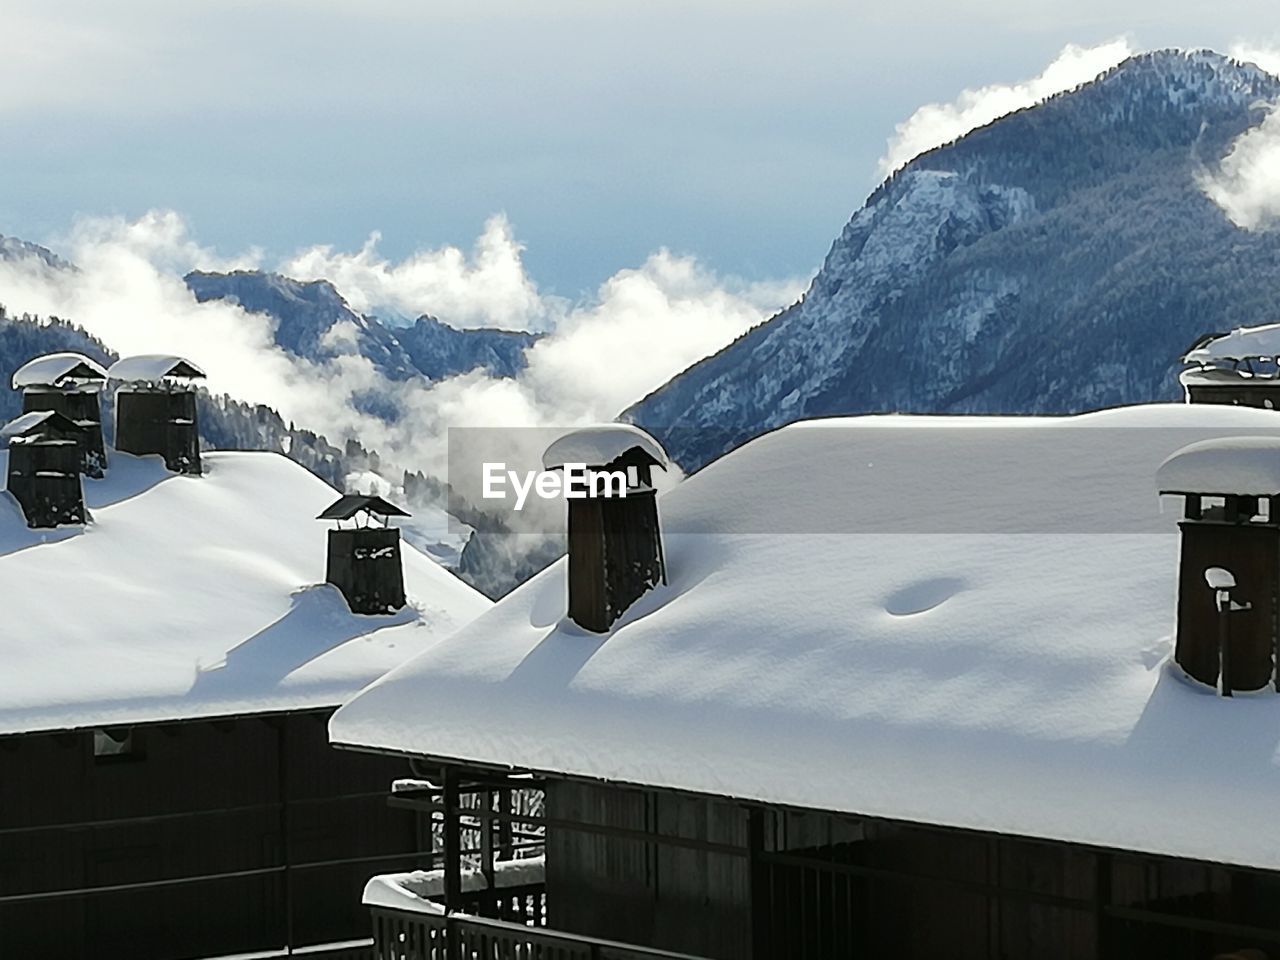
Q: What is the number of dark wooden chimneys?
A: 7